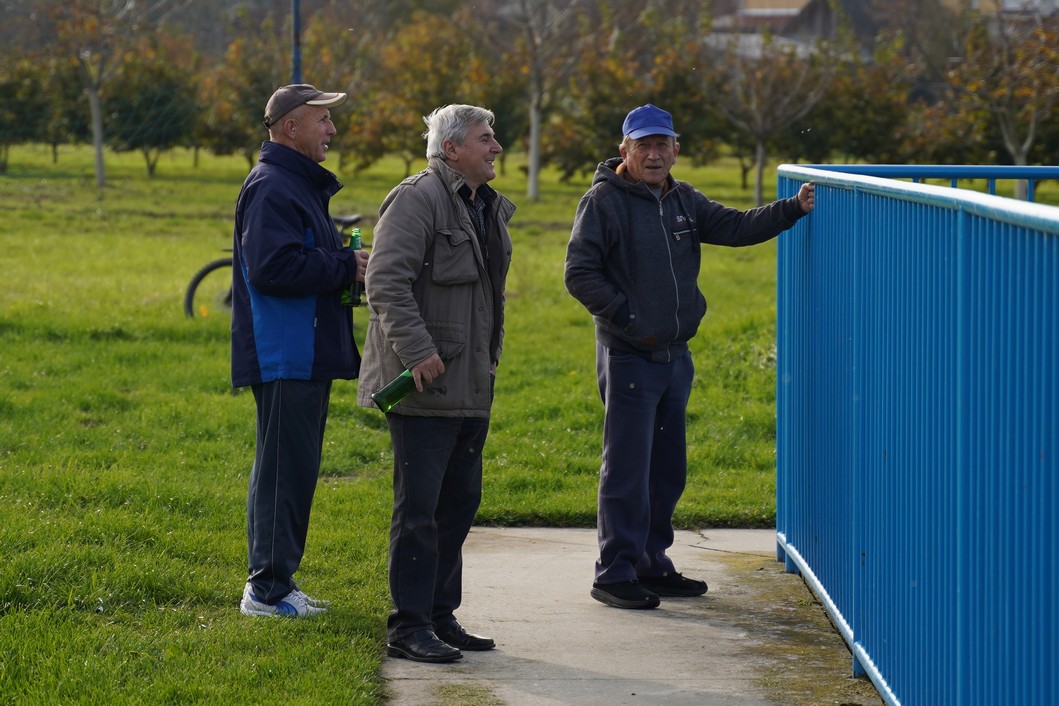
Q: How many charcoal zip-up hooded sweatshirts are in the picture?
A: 1